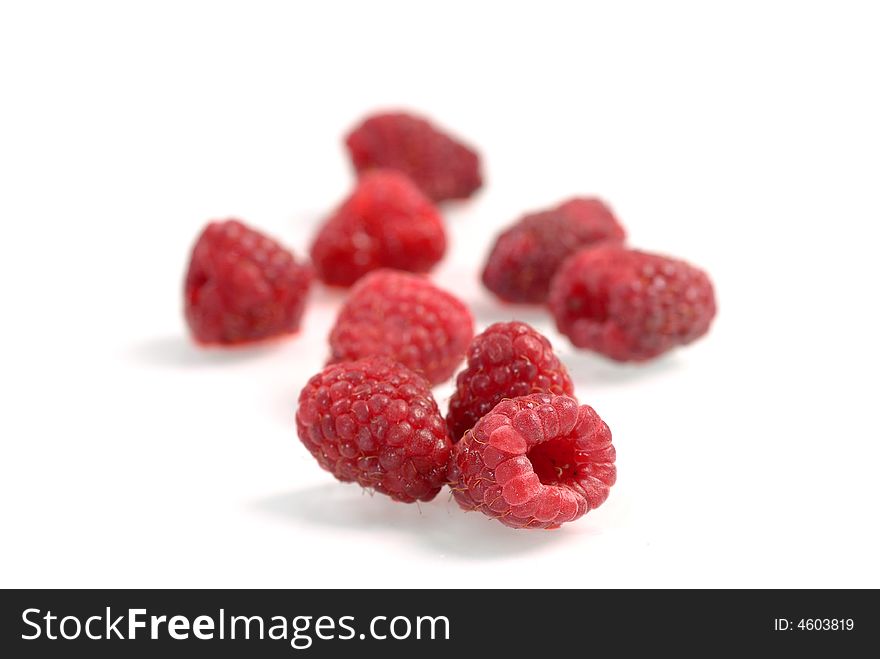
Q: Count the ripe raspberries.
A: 9